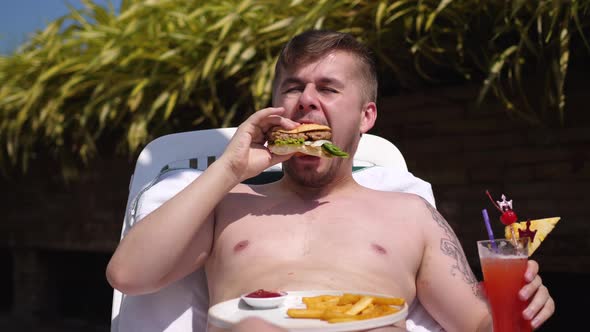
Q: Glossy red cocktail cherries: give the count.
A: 1